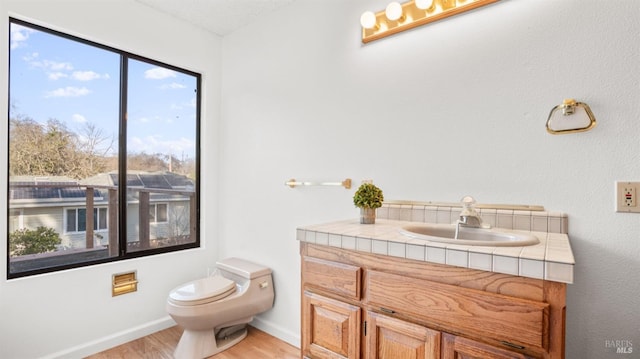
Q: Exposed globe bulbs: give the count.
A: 3